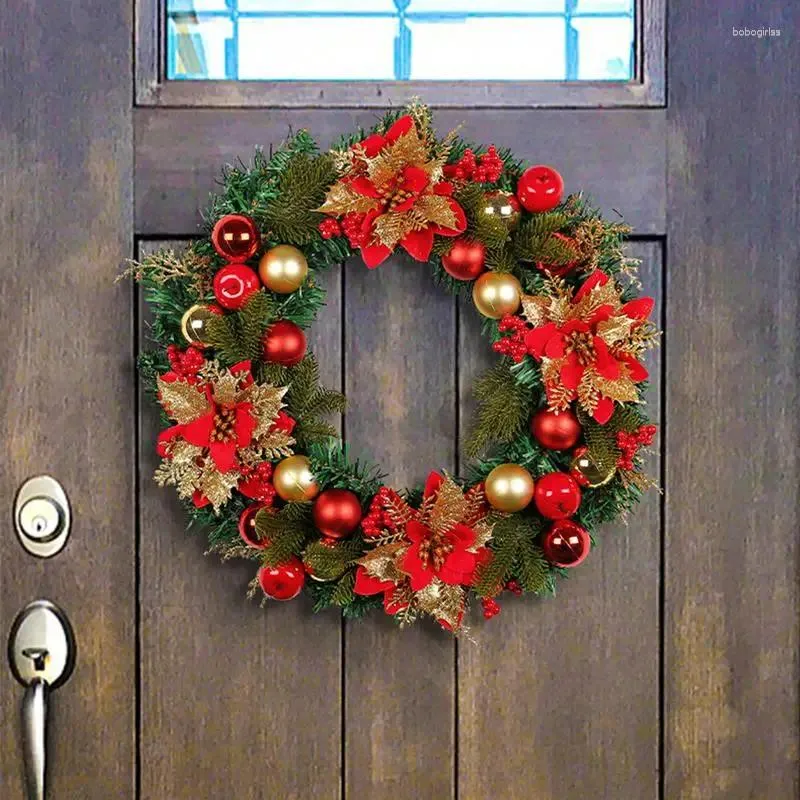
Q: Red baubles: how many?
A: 12